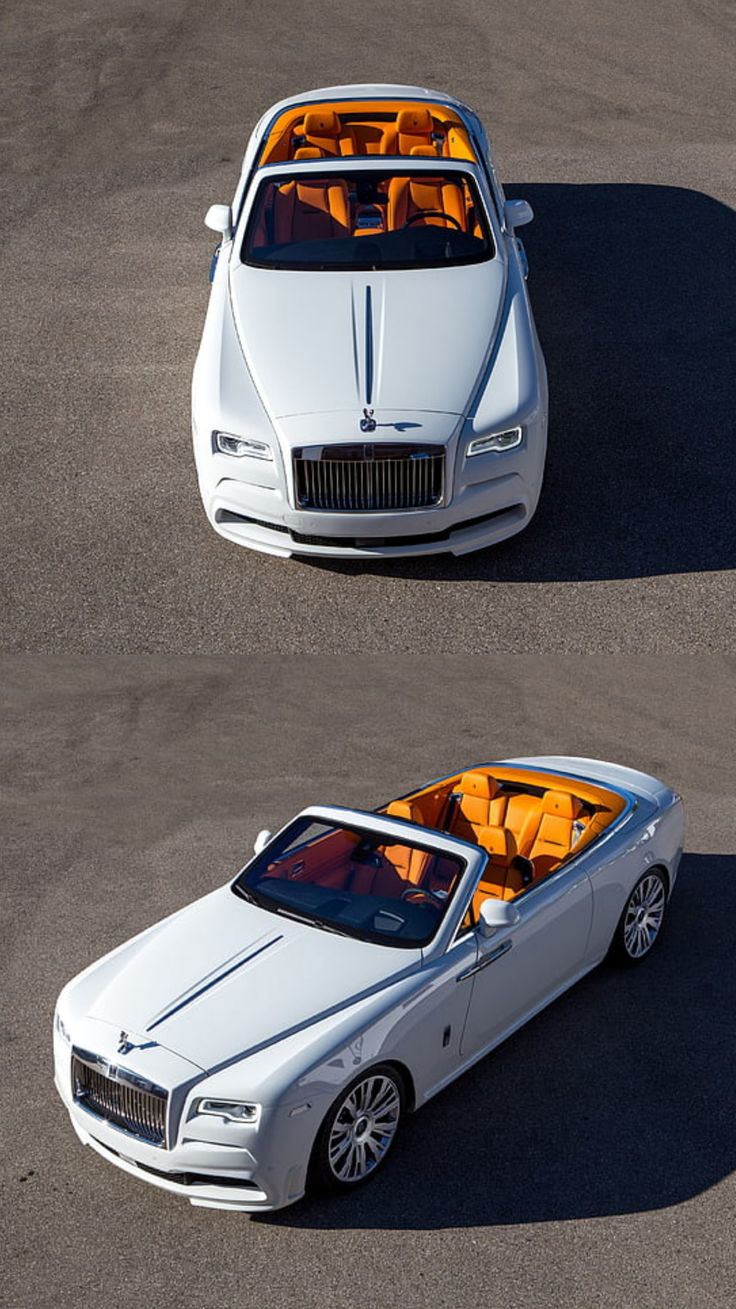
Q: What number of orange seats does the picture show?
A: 8